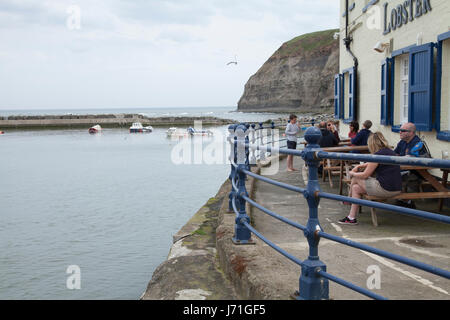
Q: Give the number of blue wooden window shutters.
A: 4